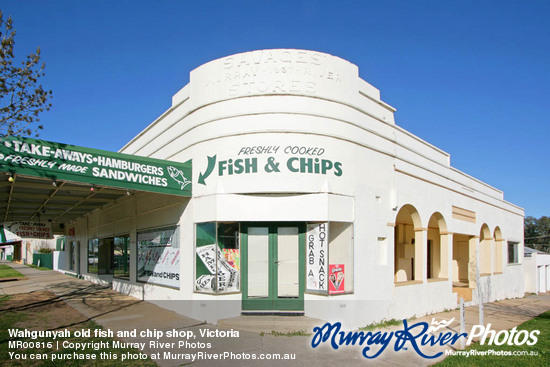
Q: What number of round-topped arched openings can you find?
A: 4